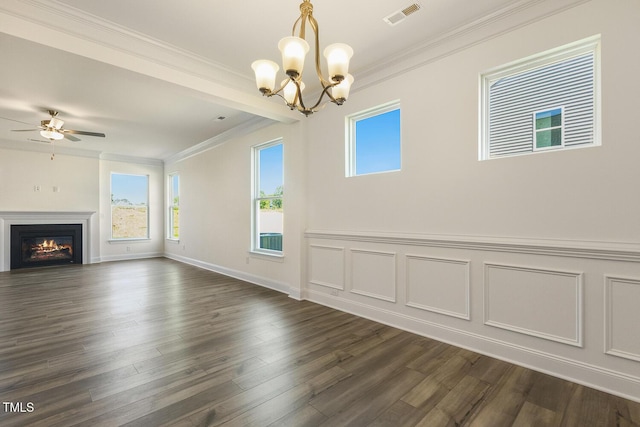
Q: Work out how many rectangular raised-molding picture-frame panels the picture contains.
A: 5